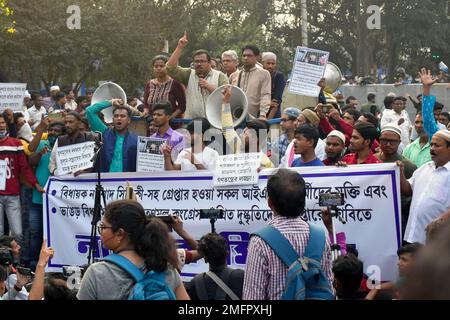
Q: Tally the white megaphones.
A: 3